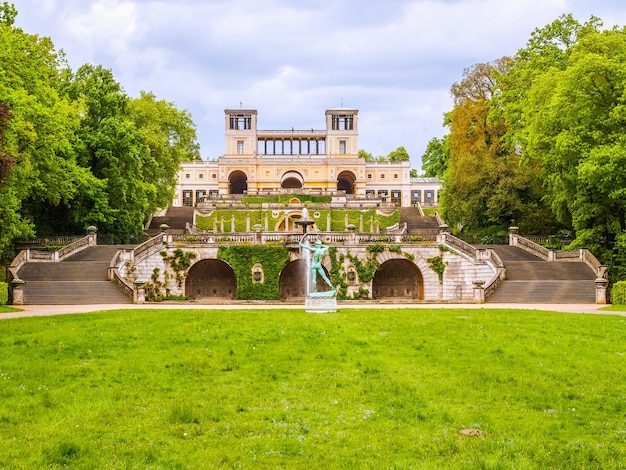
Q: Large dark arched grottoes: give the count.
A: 3